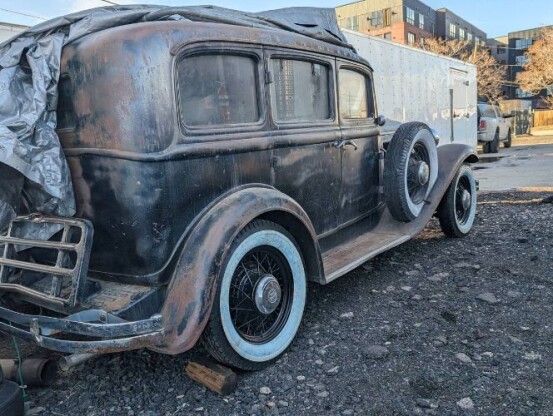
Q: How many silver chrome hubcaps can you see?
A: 3